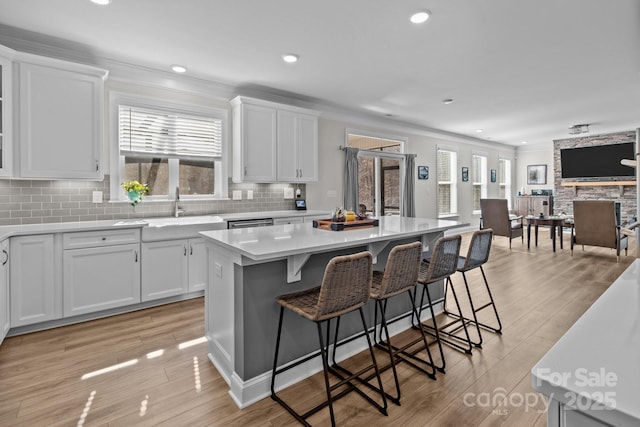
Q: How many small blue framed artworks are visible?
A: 3